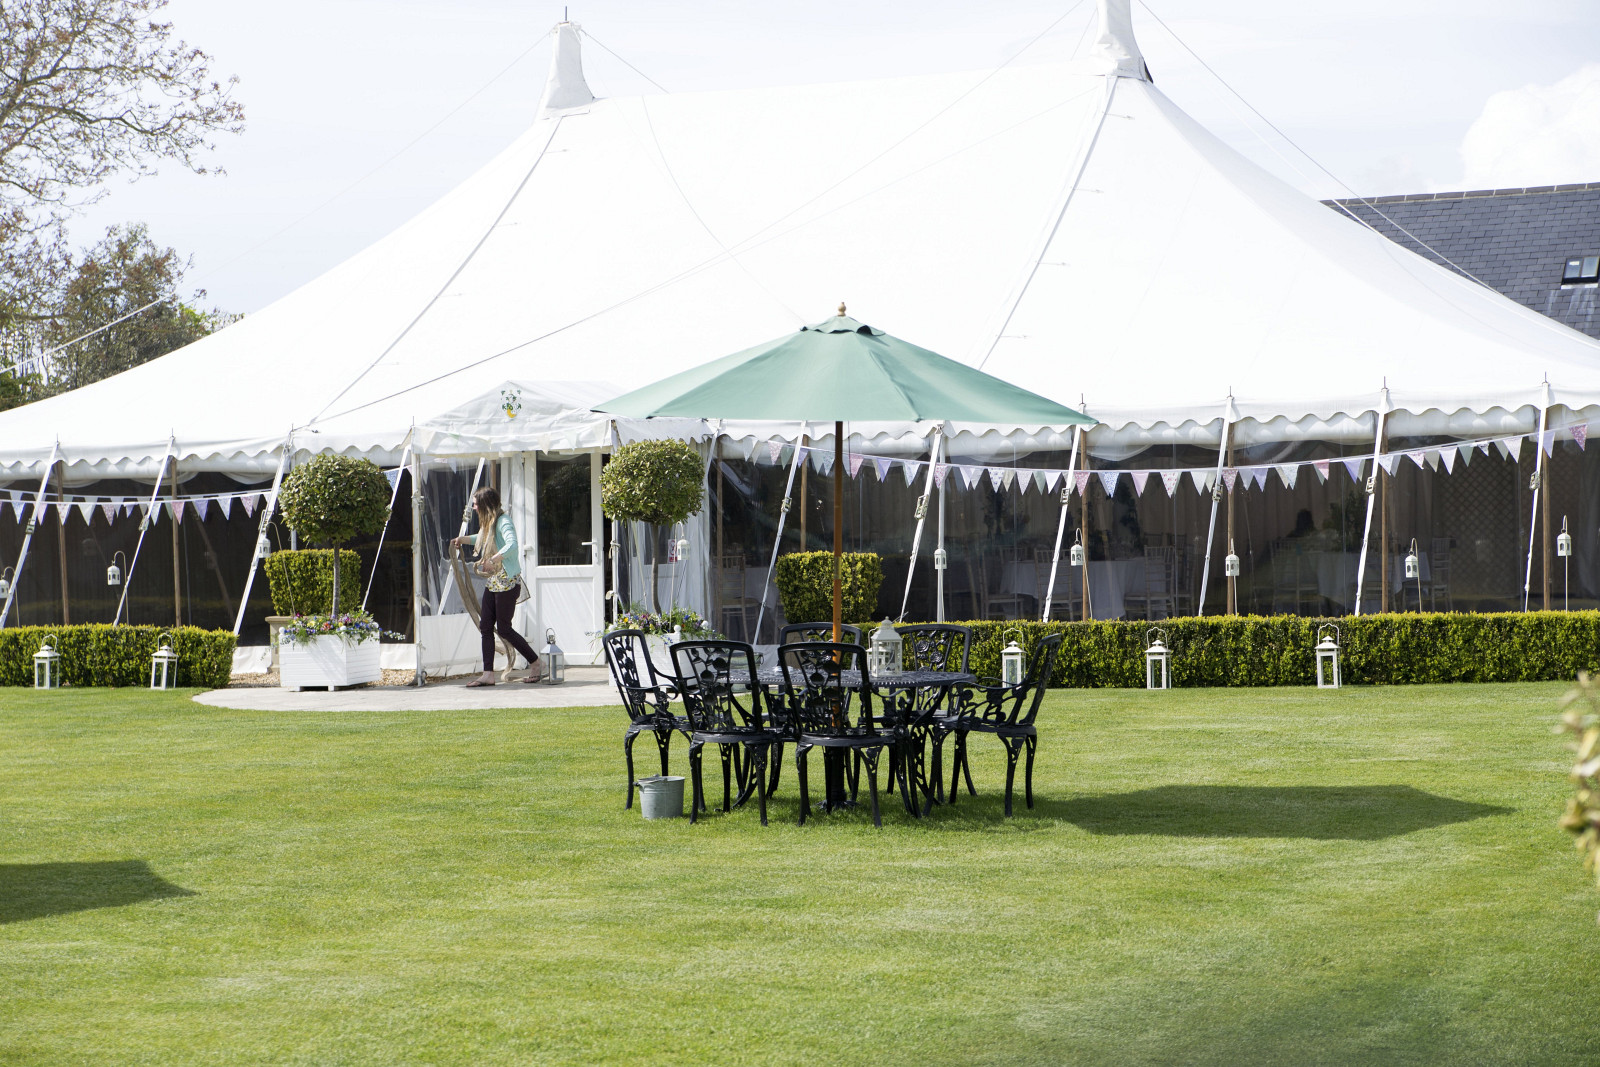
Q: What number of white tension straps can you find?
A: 12